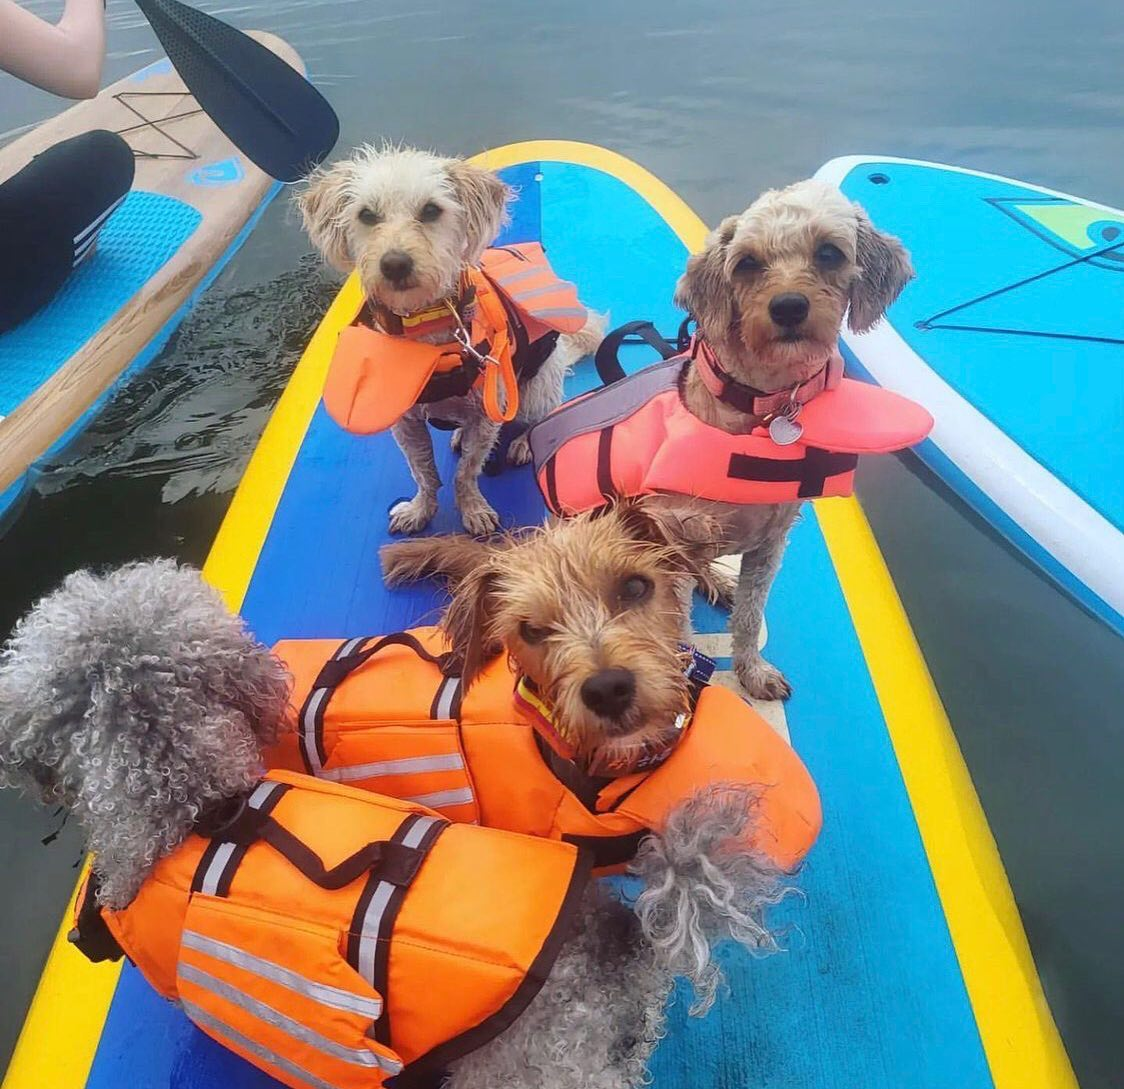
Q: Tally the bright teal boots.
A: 0